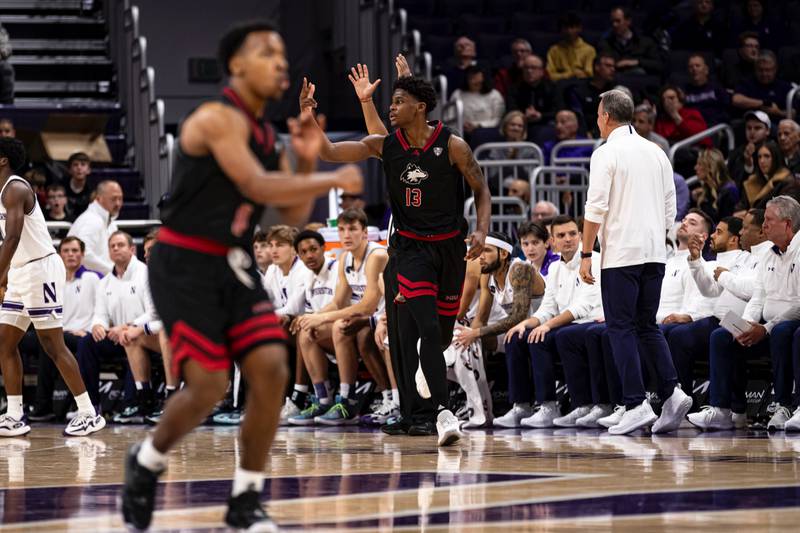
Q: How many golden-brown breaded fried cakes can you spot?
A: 0